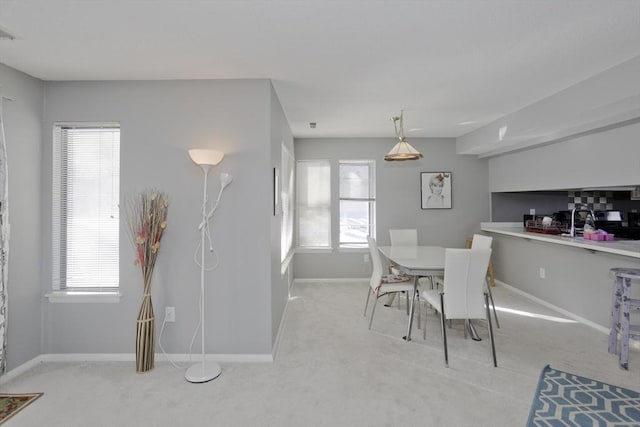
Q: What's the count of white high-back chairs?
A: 4